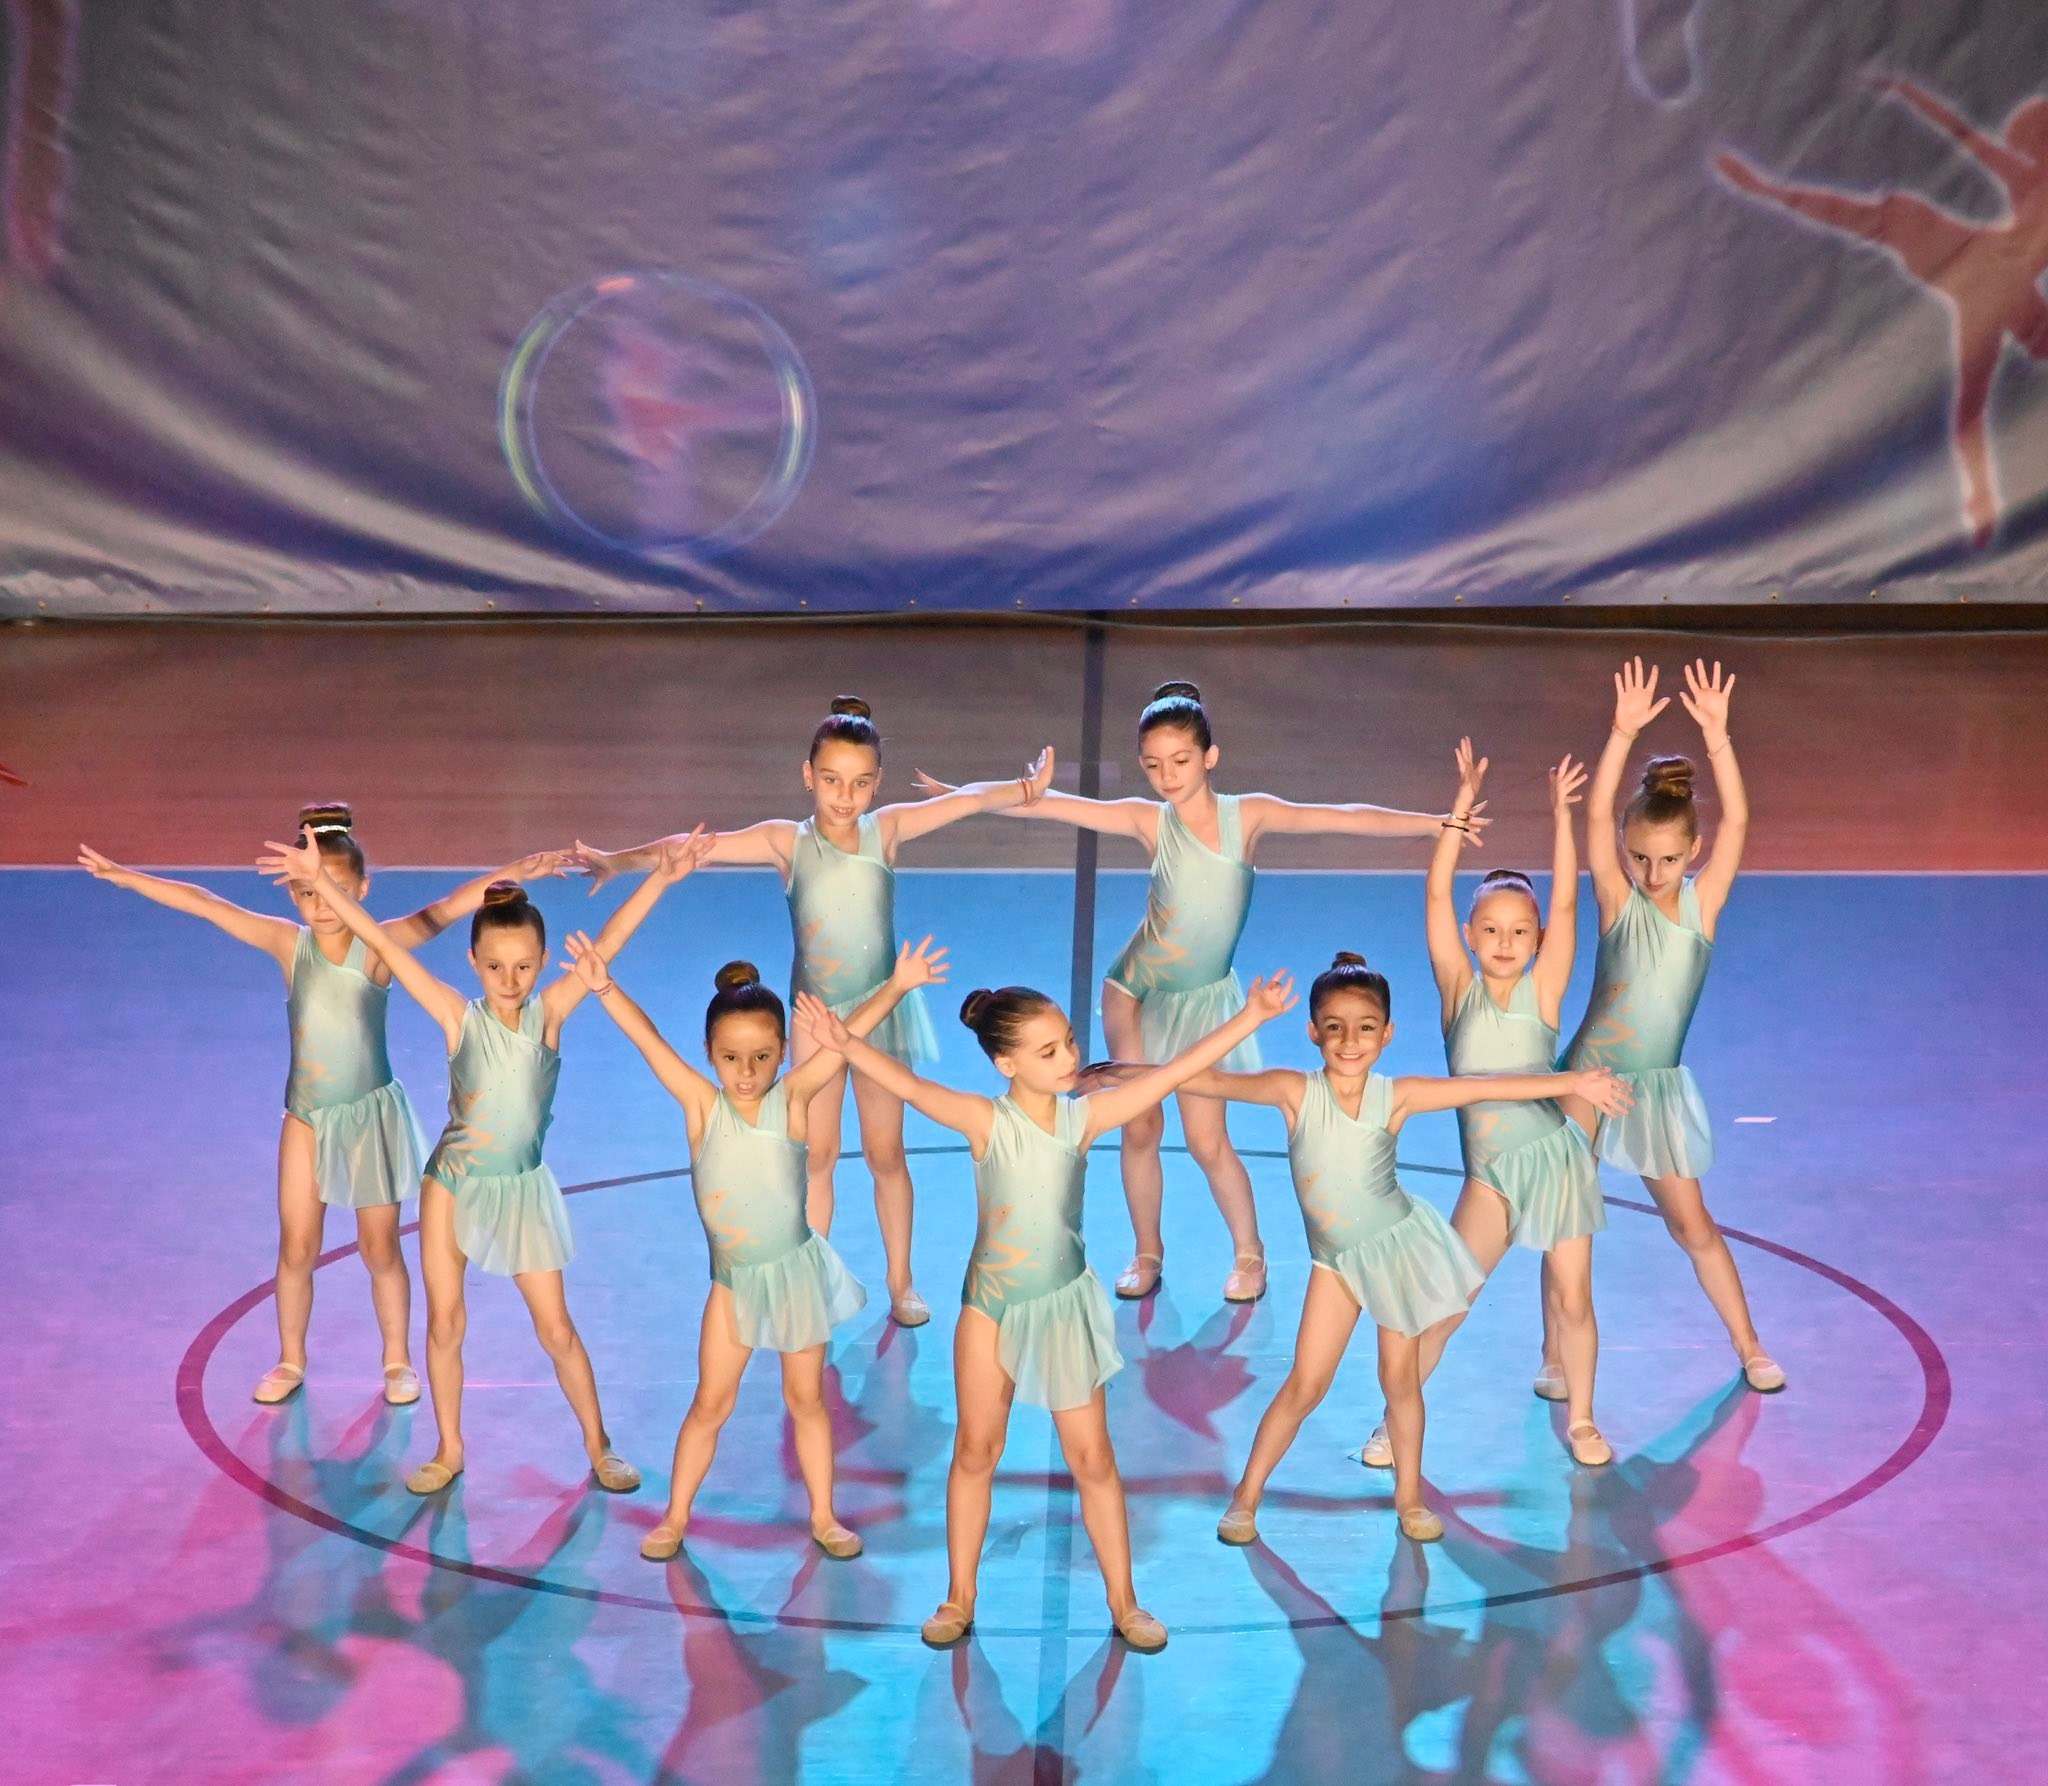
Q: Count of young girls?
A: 9